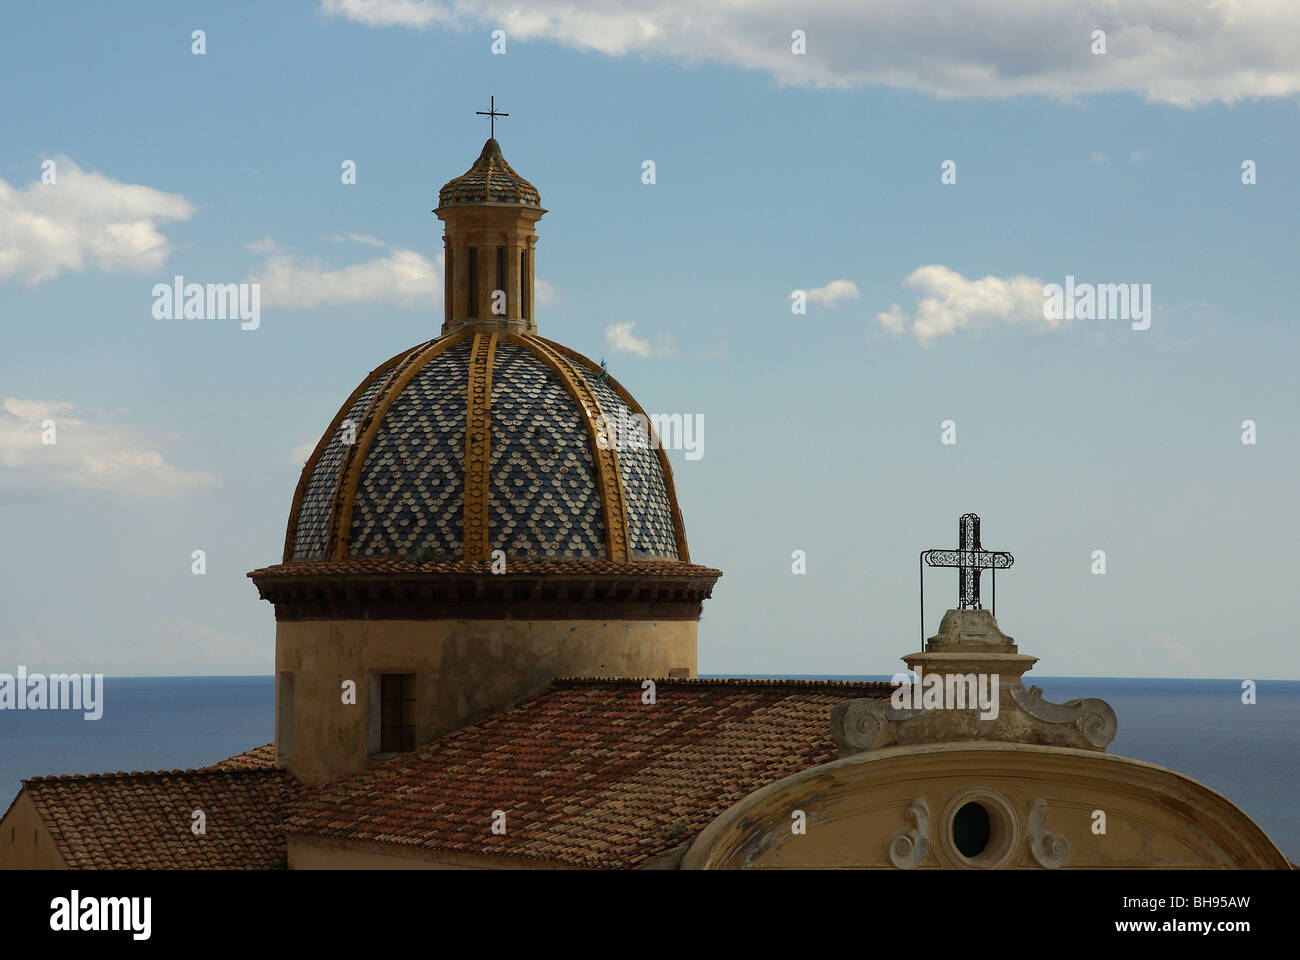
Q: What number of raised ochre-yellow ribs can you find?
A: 5